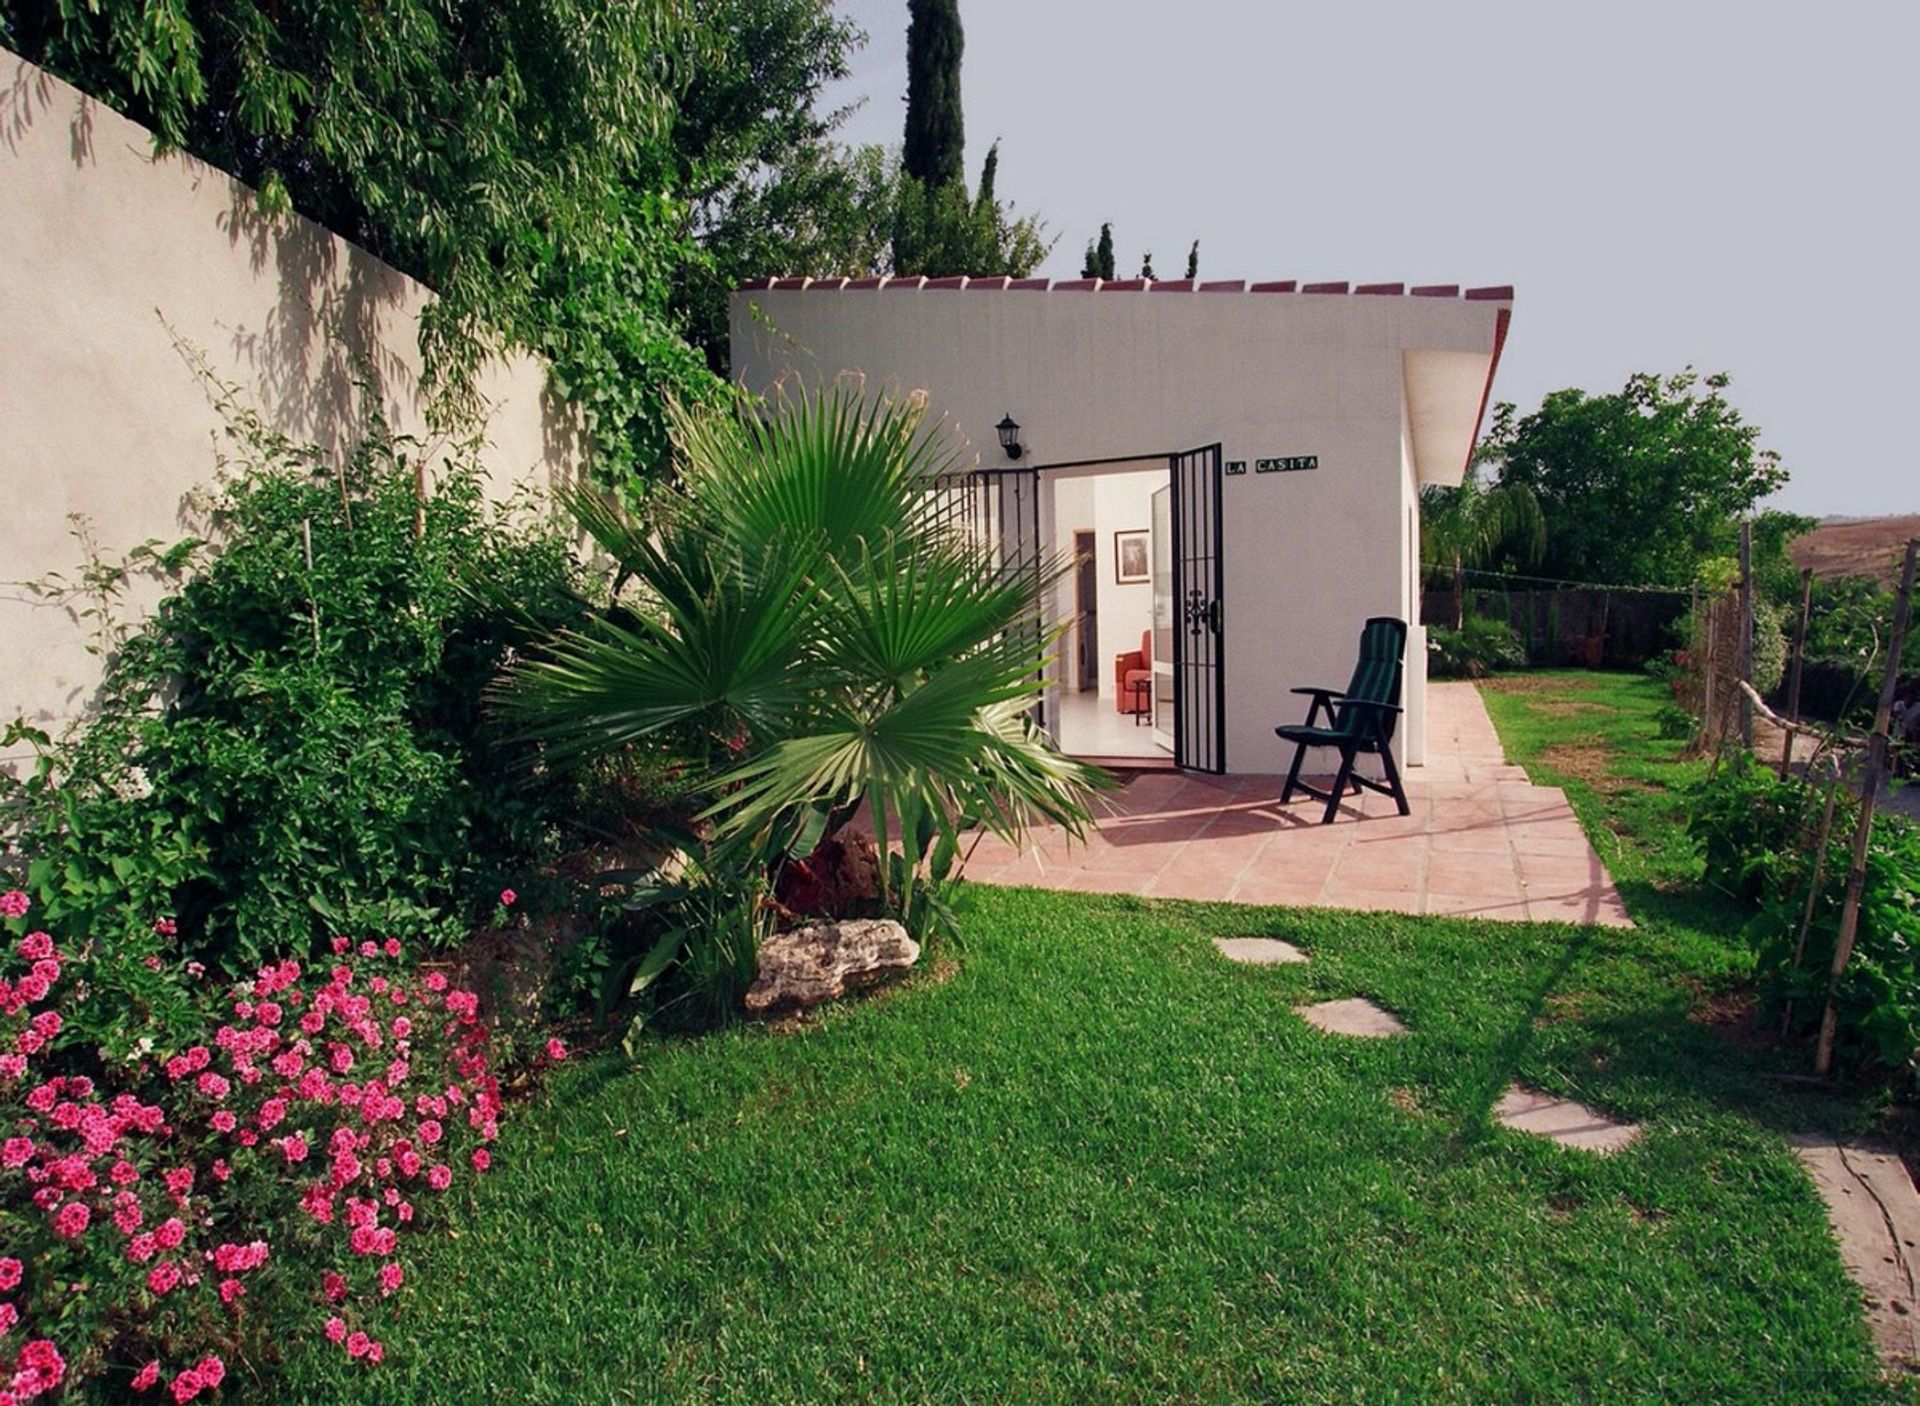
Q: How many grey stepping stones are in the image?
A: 3